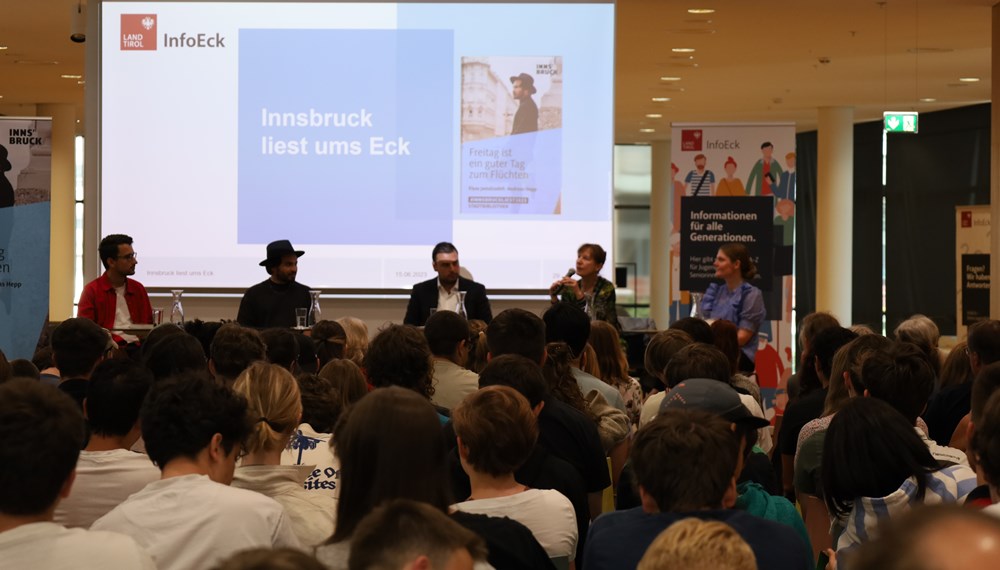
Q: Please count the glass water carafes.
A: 5